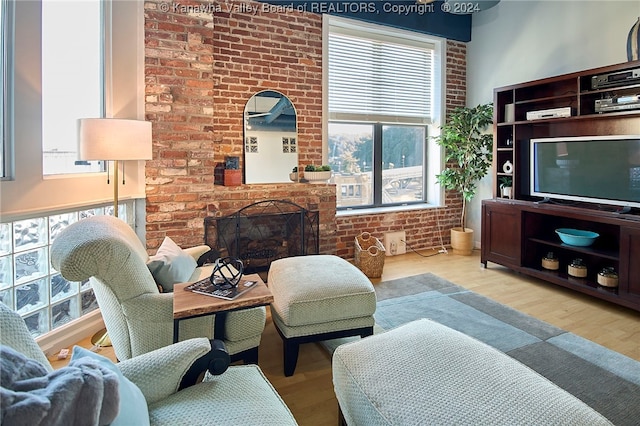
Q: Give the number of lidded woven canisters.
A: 3